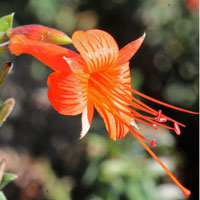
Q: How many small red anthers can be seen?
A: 5